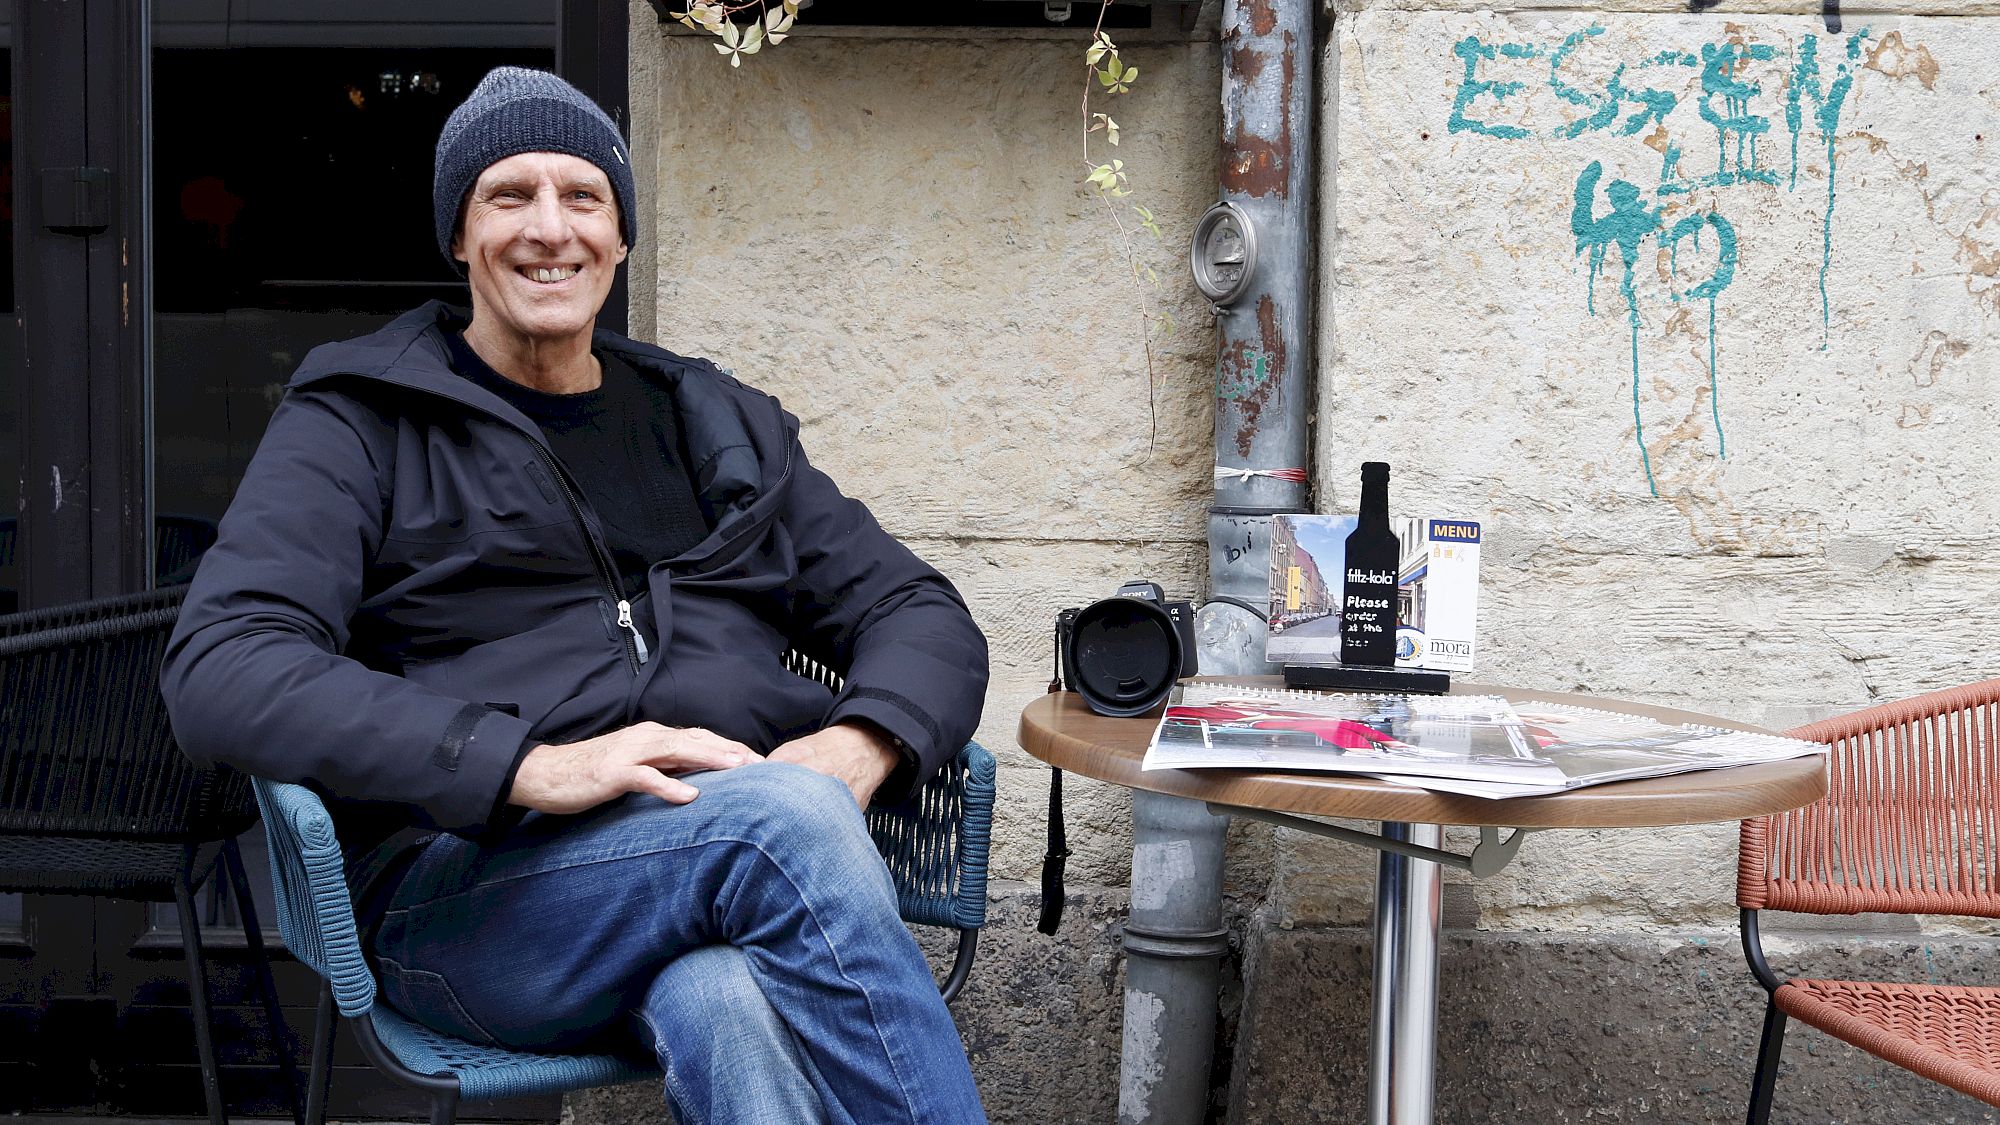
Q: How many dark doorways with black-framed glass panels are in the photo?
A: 1